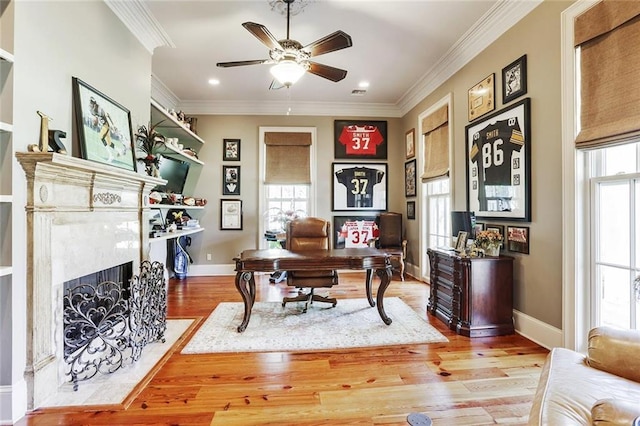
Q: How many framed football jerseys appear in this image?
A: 4